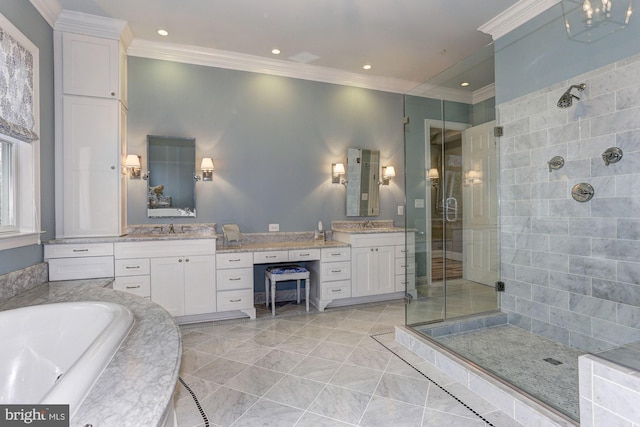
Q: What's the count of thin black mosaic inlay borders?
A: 2